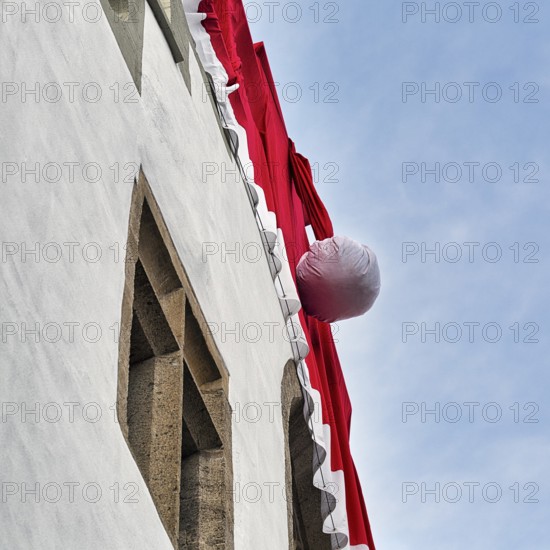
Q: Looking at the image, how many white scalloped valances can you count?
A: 1